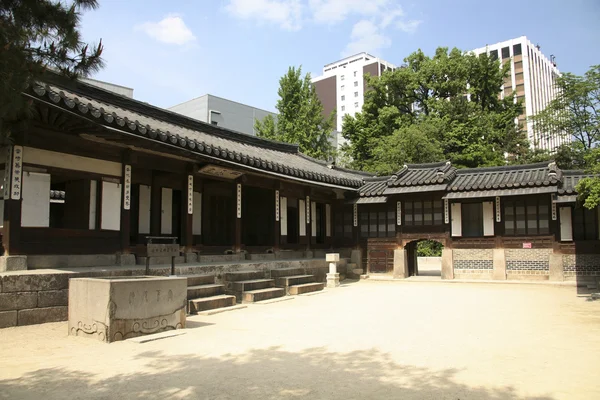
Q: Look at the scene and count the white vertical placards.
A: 12